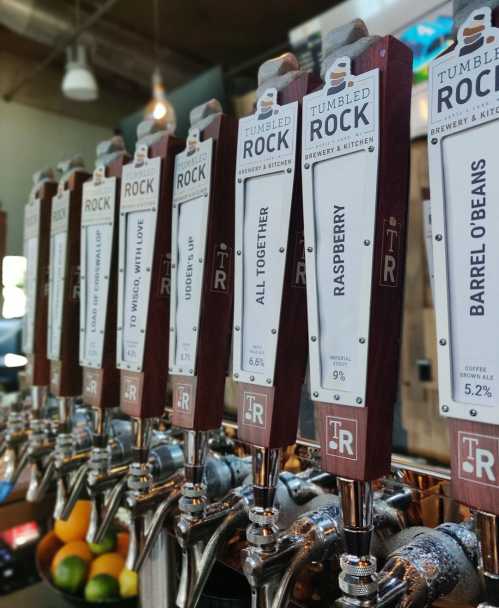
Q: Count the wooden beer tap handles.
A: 8